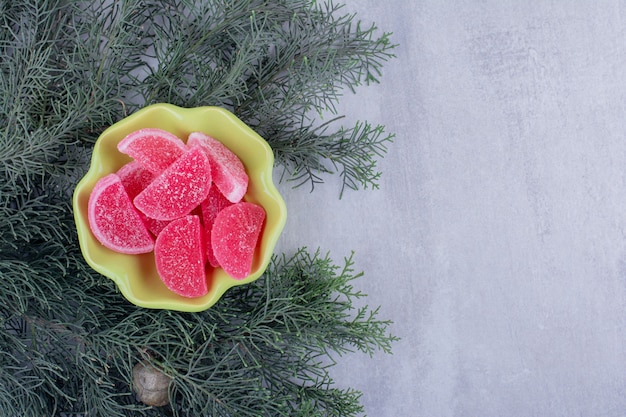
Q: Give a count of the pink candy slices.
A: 8